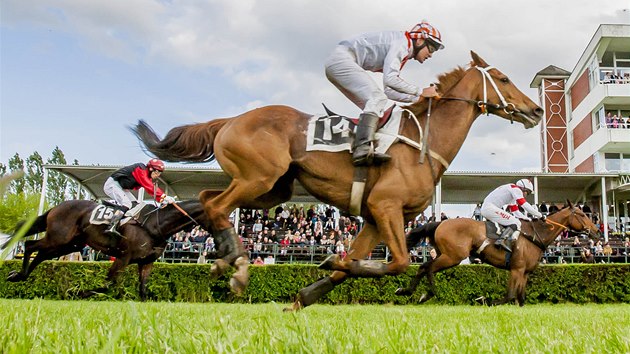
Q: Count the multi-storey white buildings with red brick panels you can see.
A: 1